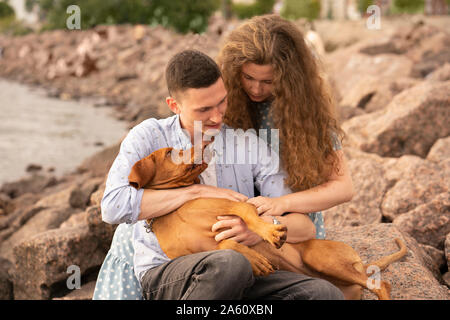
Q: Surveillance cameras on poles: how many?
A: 0